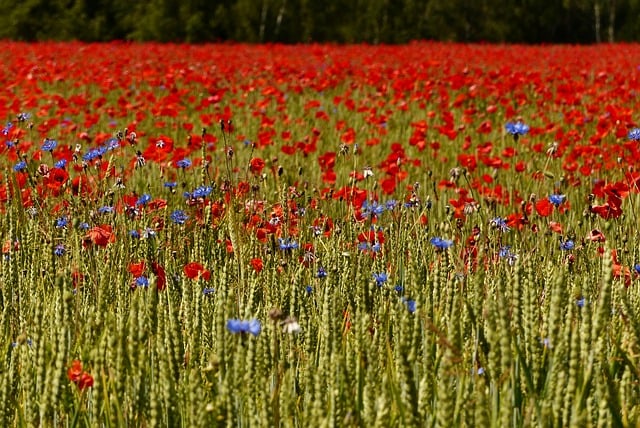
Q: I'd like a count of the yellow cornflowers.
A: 0